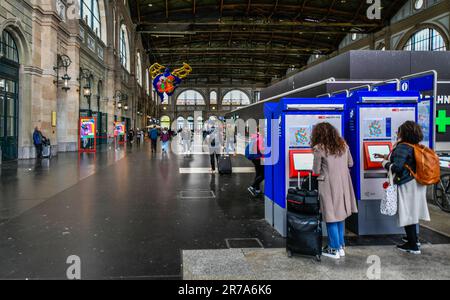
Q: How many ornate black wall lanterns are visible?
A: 4